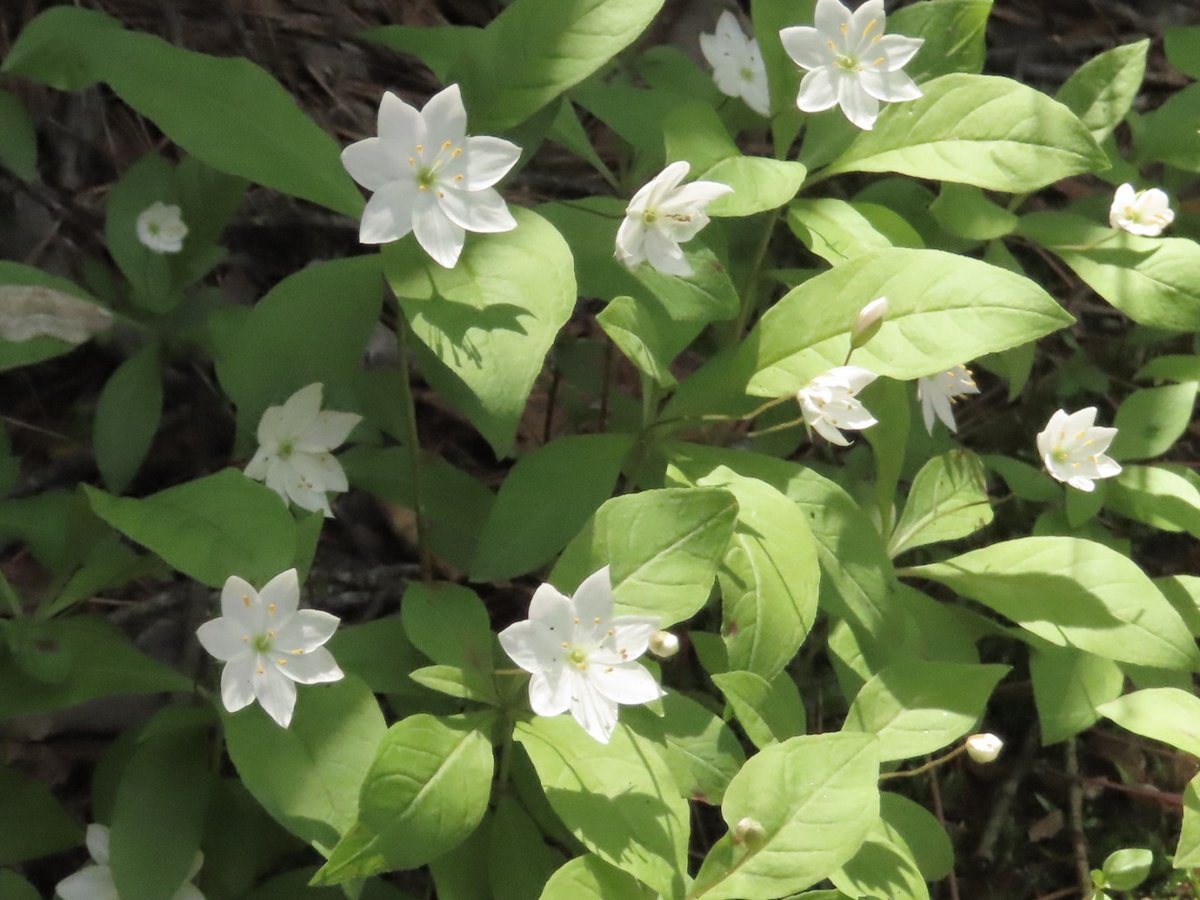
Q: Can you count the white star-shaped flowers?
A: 13